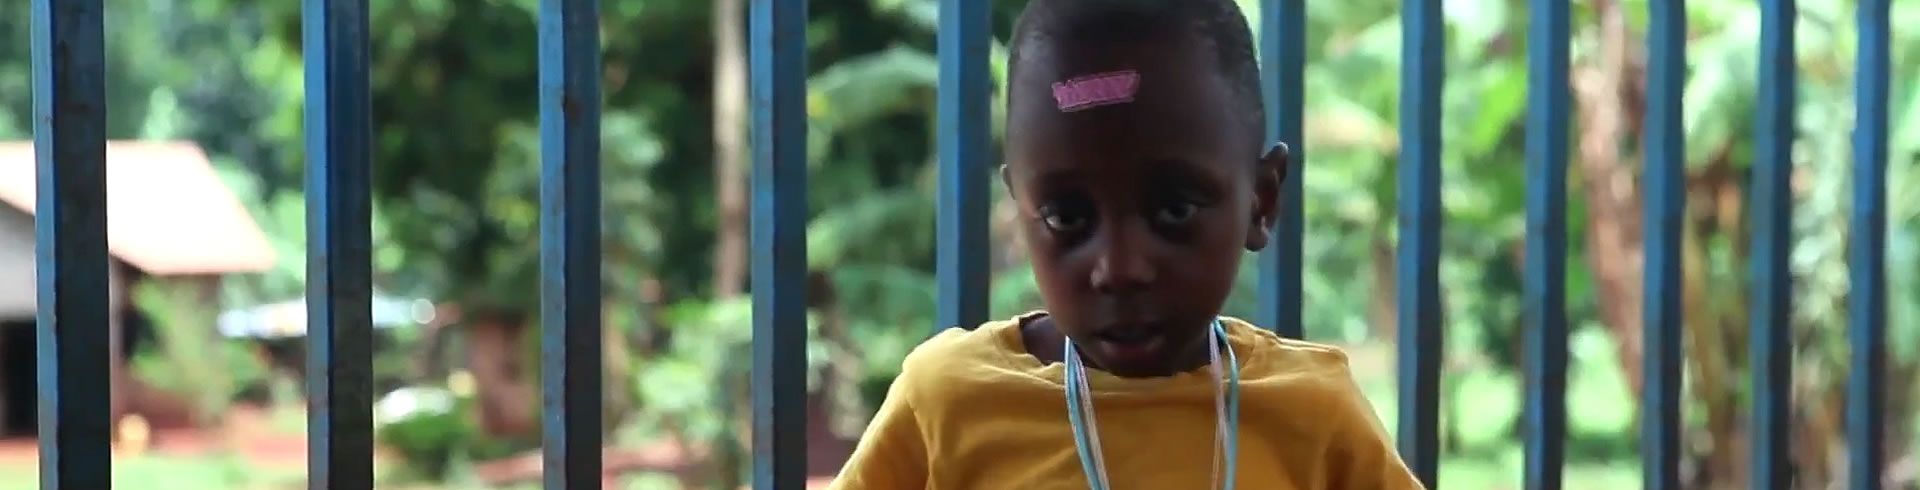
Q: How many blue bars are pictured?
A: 11